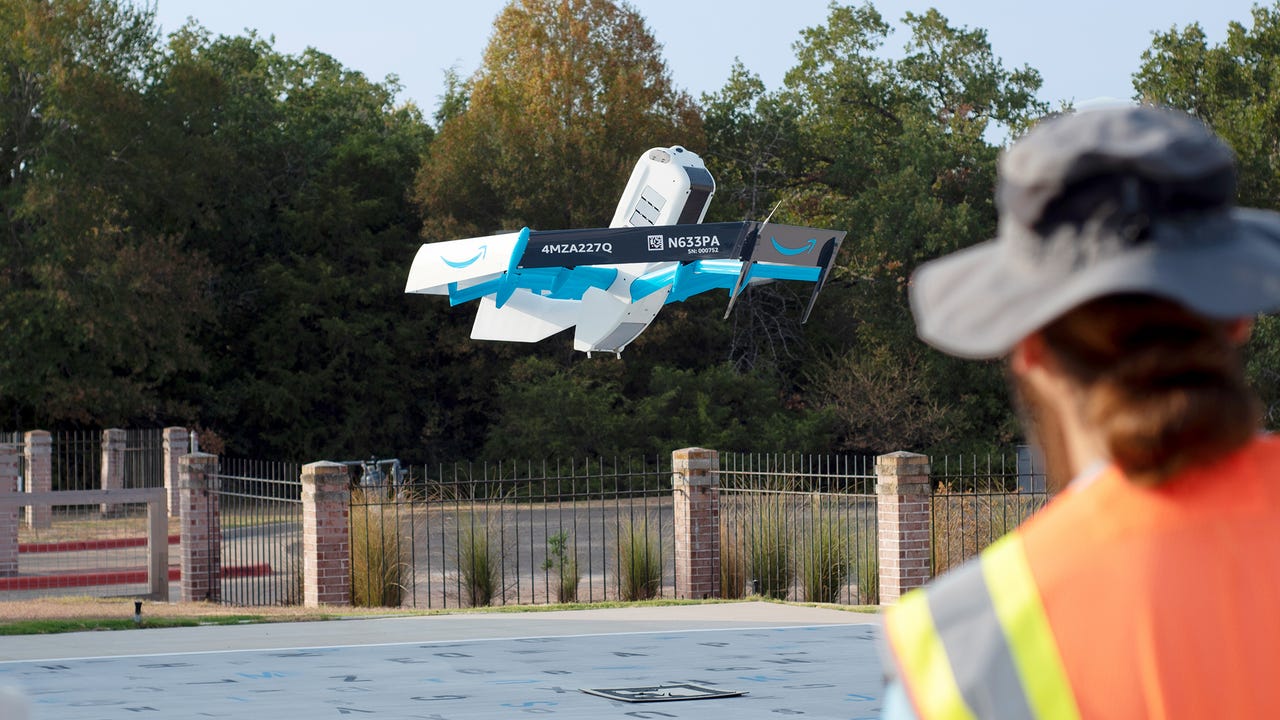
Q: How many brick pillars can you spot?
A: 8